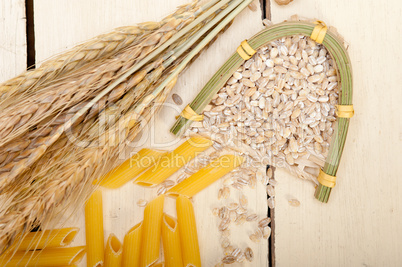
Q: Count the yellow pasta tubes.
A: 11